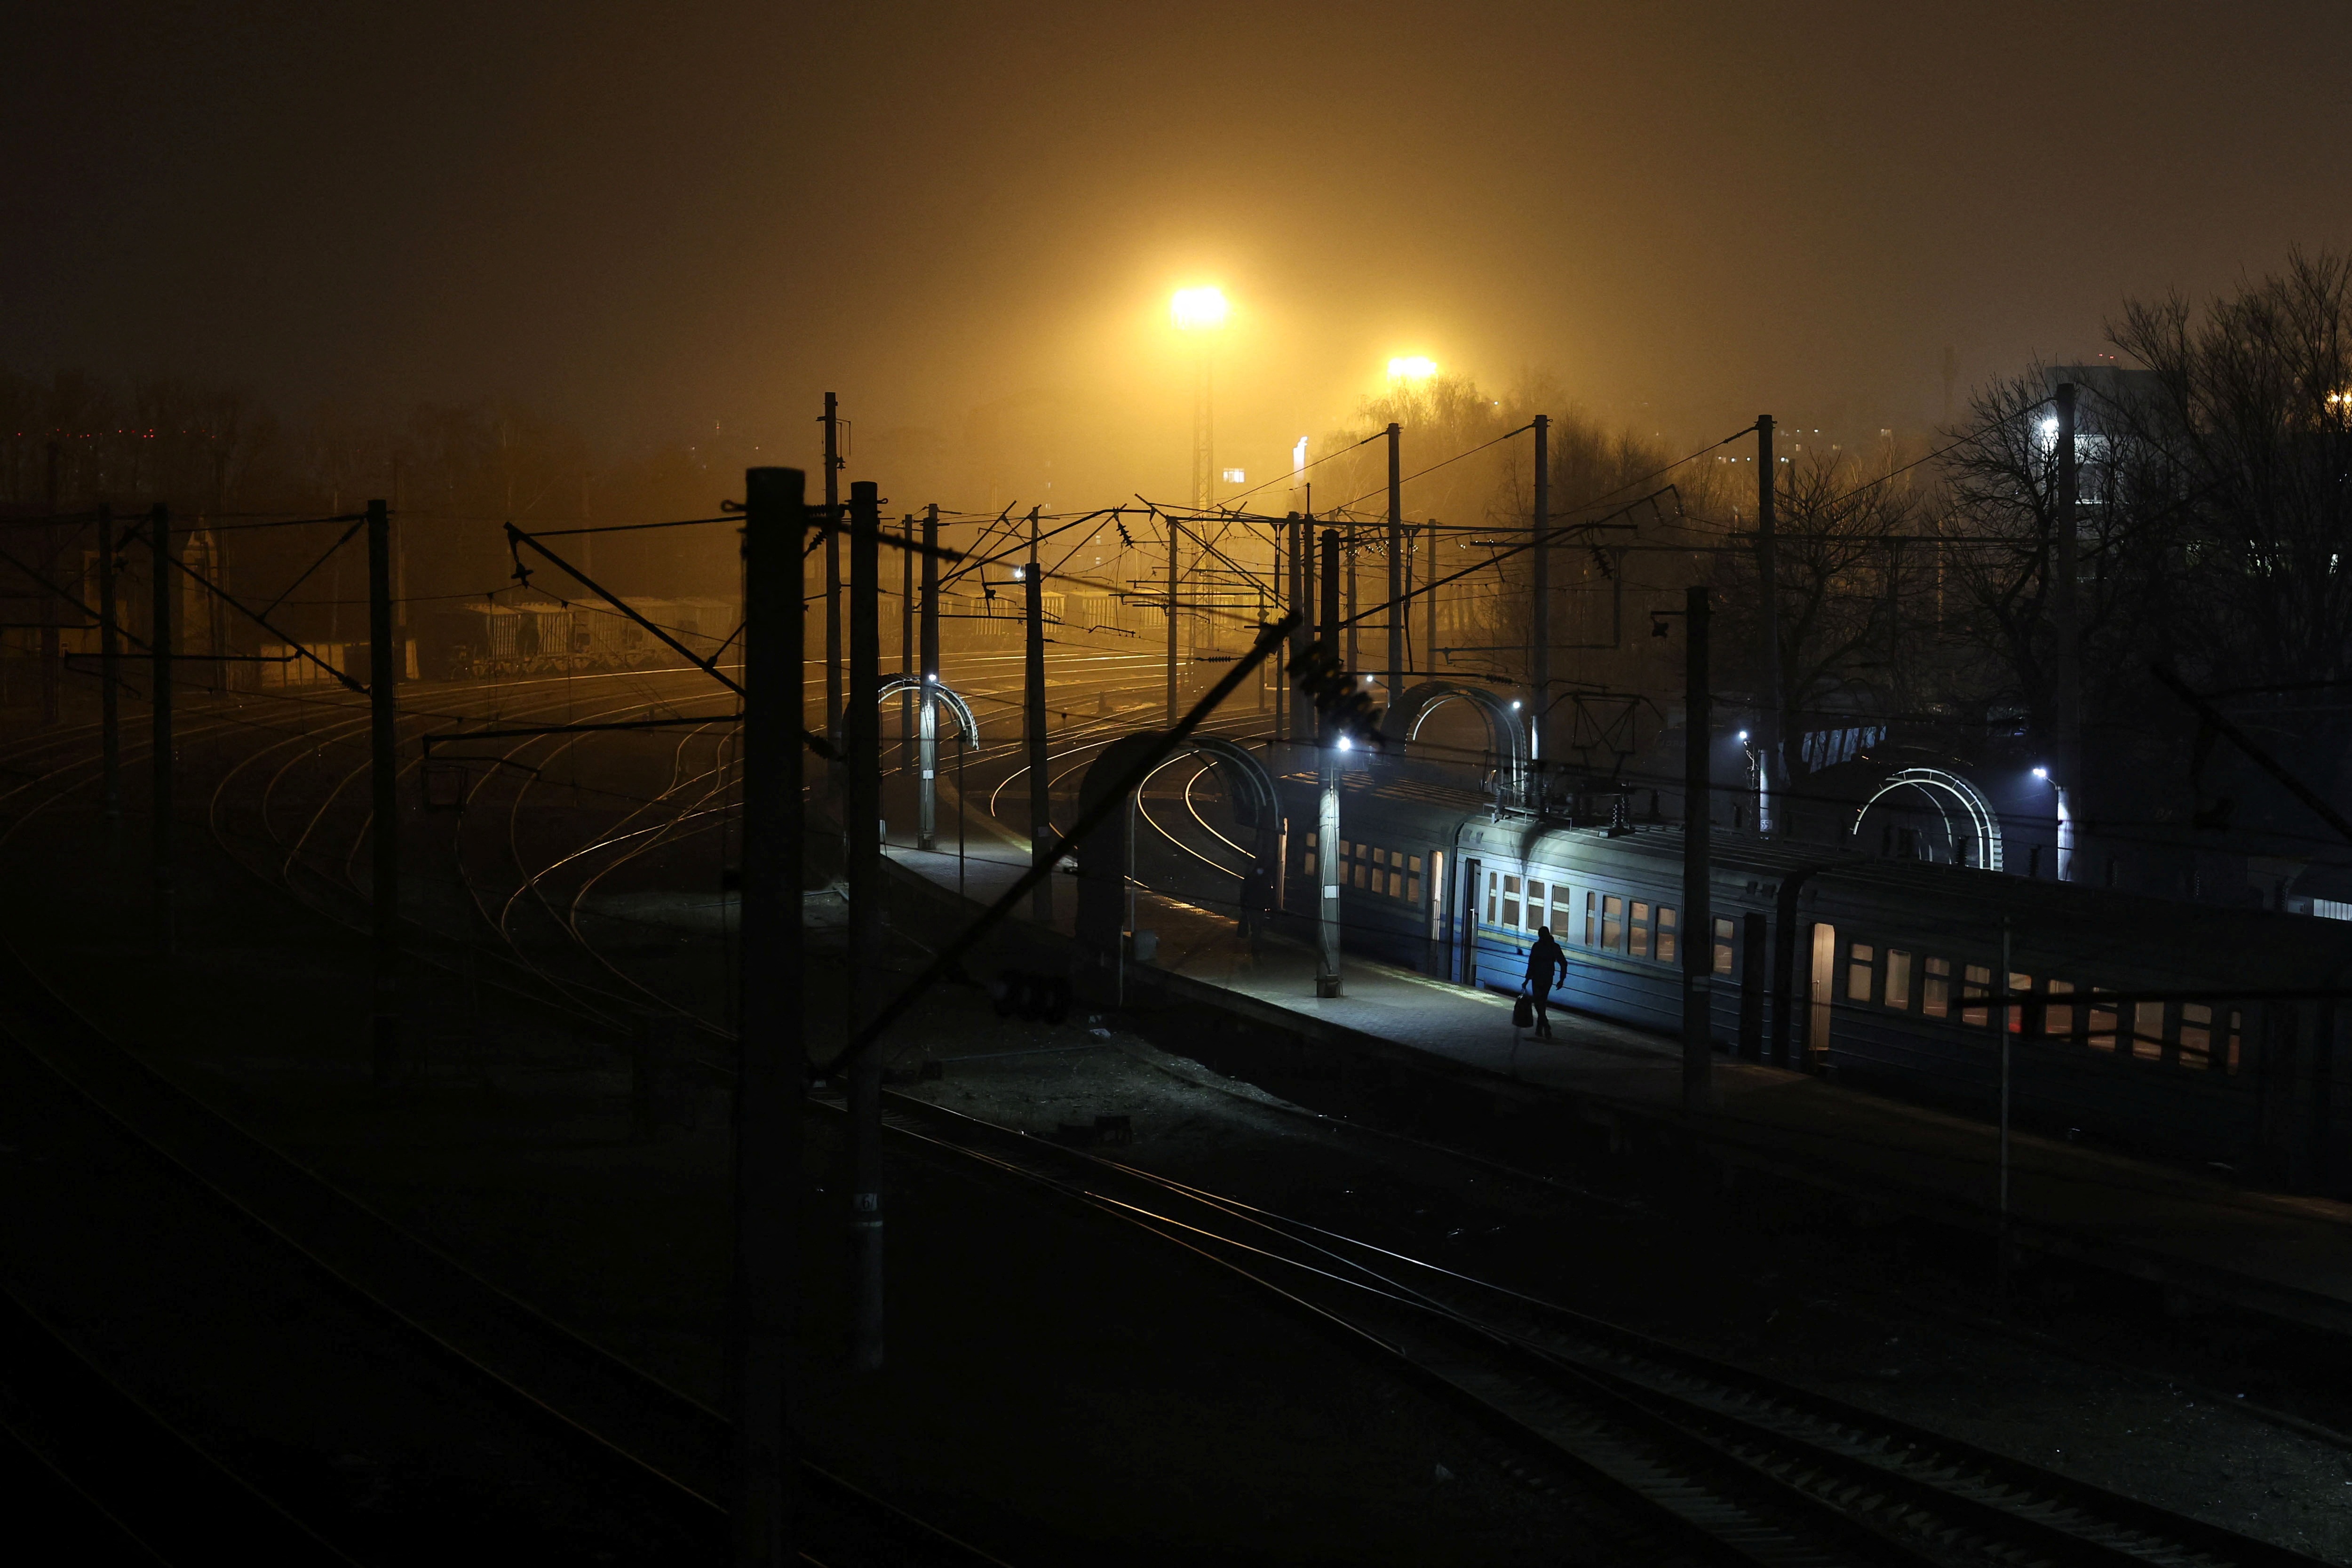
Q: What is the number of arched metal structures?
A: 4